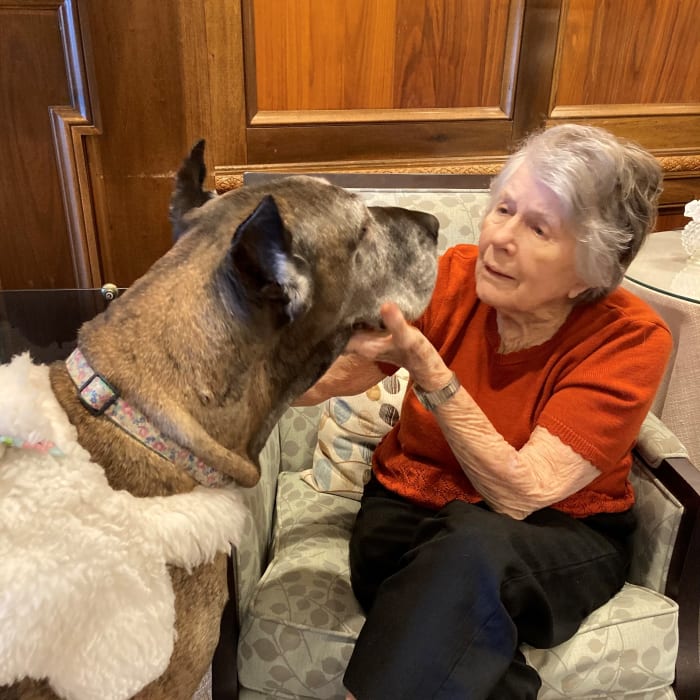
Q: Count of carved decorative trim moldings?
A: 1